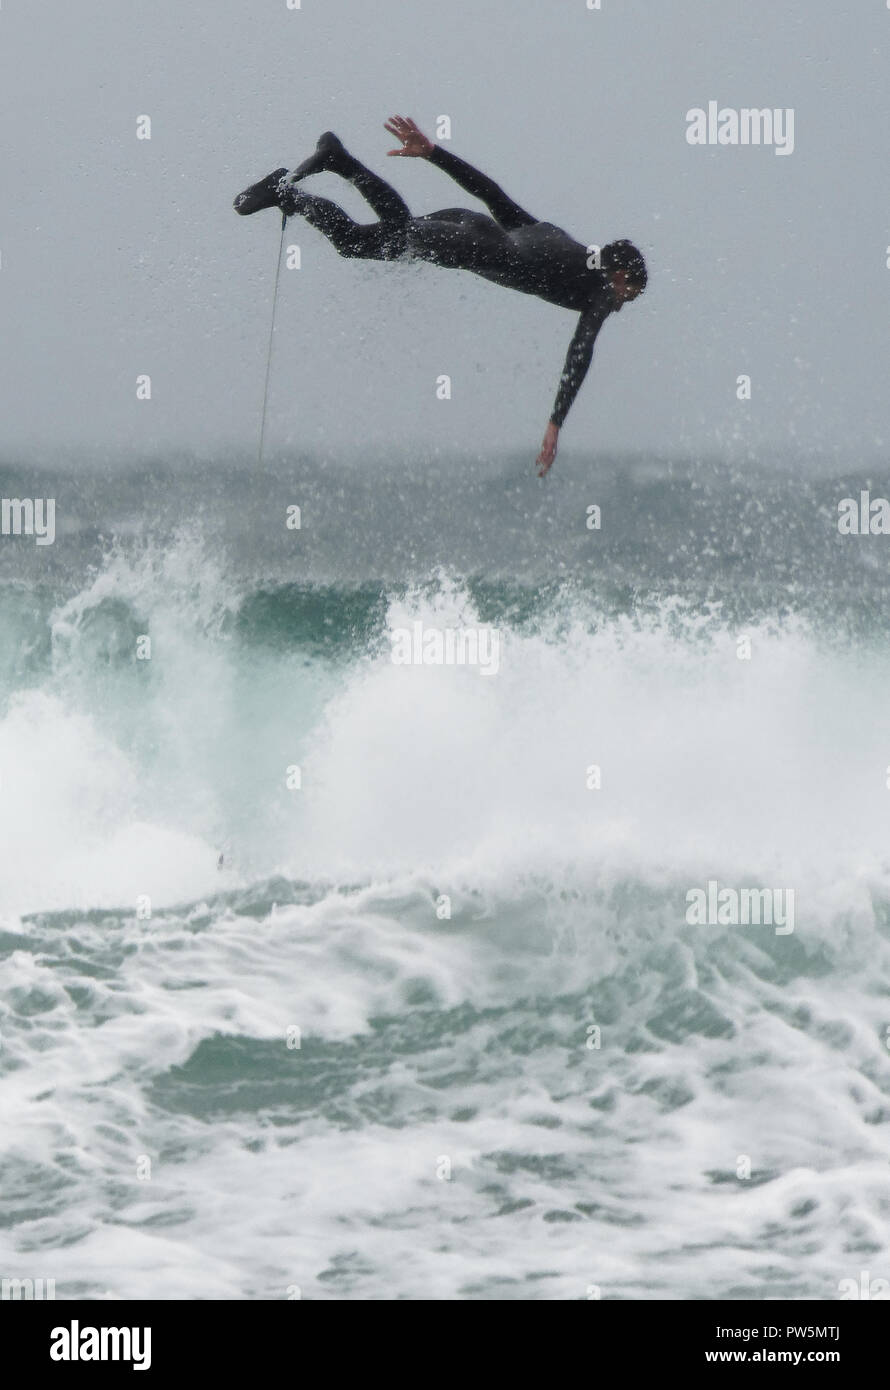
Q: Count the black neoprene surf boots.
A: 2